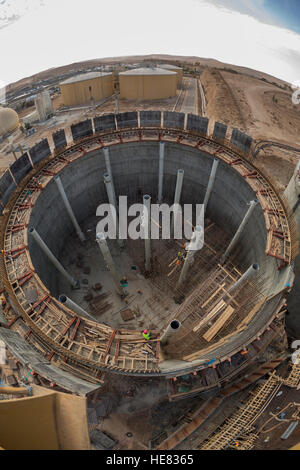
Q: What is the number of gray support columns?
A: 14